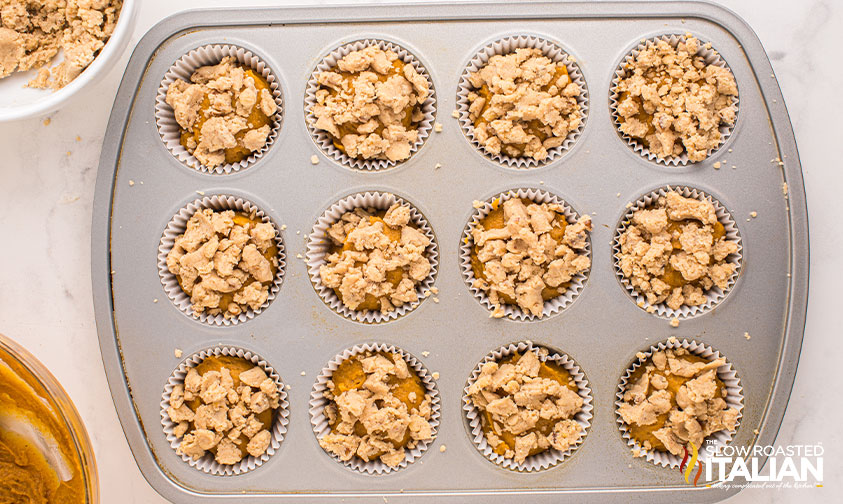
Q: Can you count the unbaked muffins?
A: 12